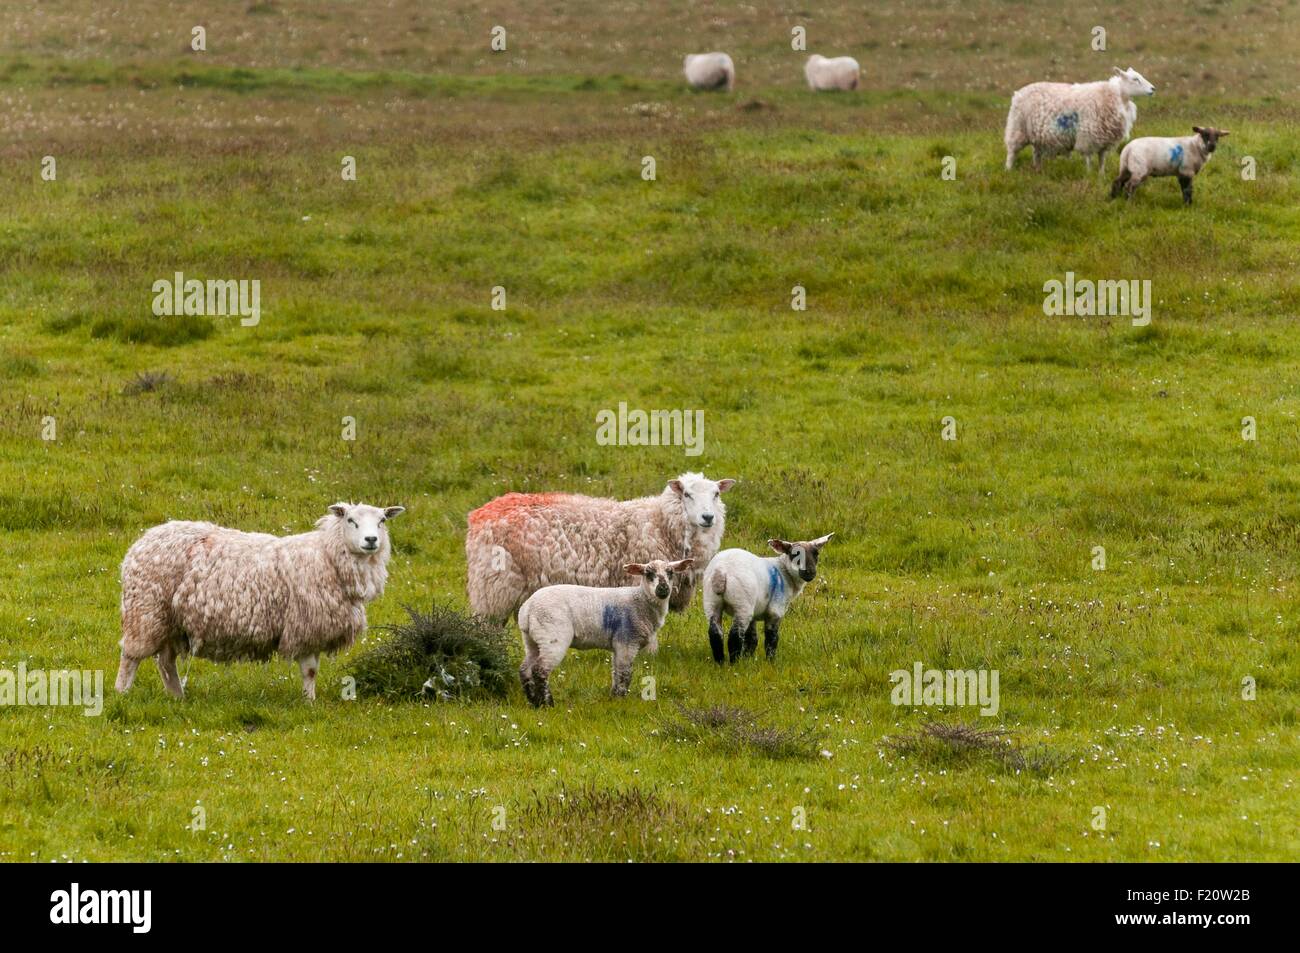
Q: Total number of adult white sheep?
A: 5